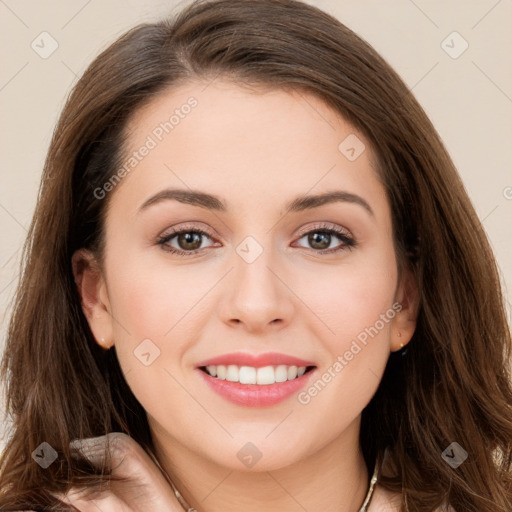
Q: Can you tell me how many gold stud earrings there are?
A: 2